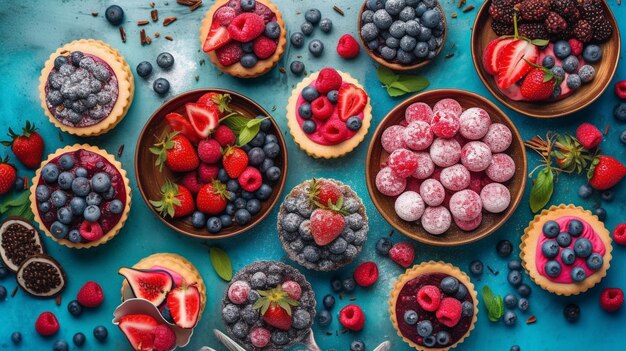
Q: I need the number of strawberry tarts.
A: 5